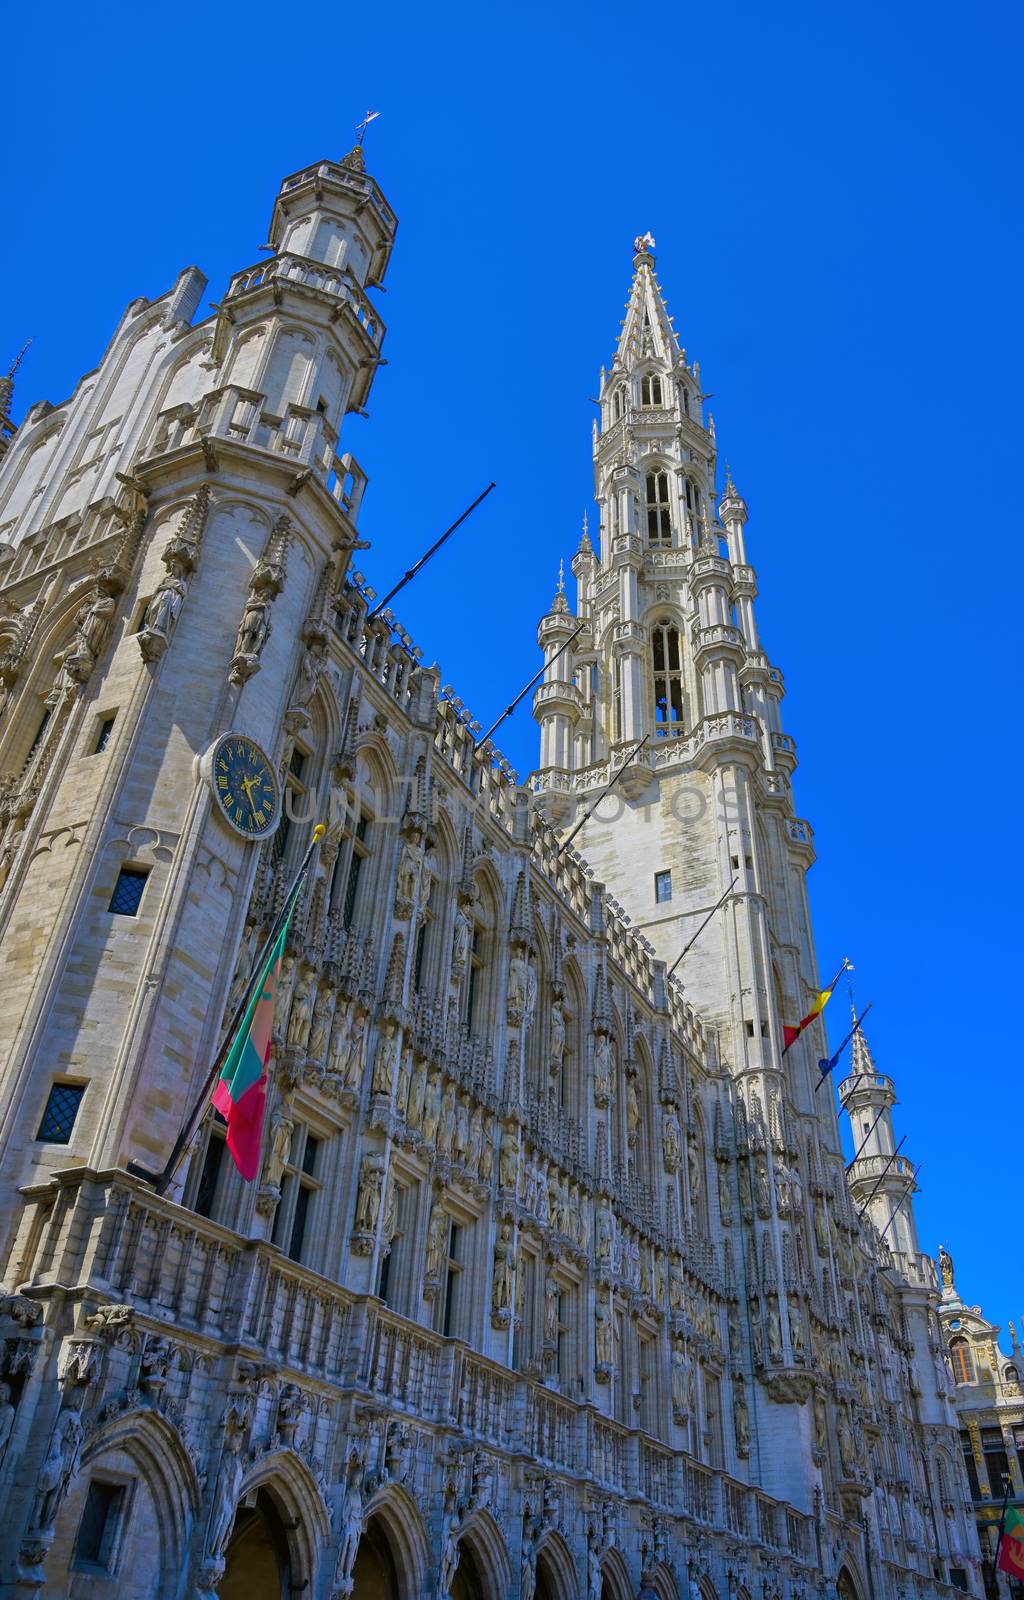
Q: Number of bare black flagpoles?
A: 8